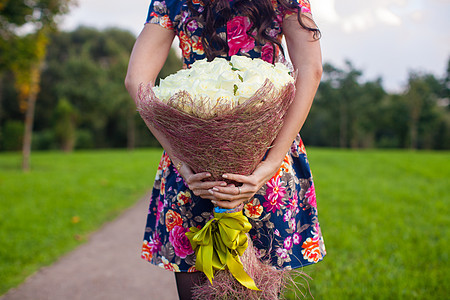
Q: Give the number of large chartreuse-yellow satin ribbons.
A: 1